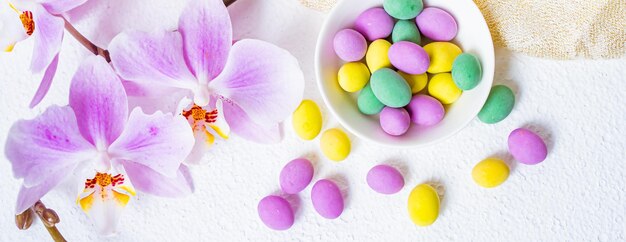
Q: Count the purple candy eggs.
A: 11